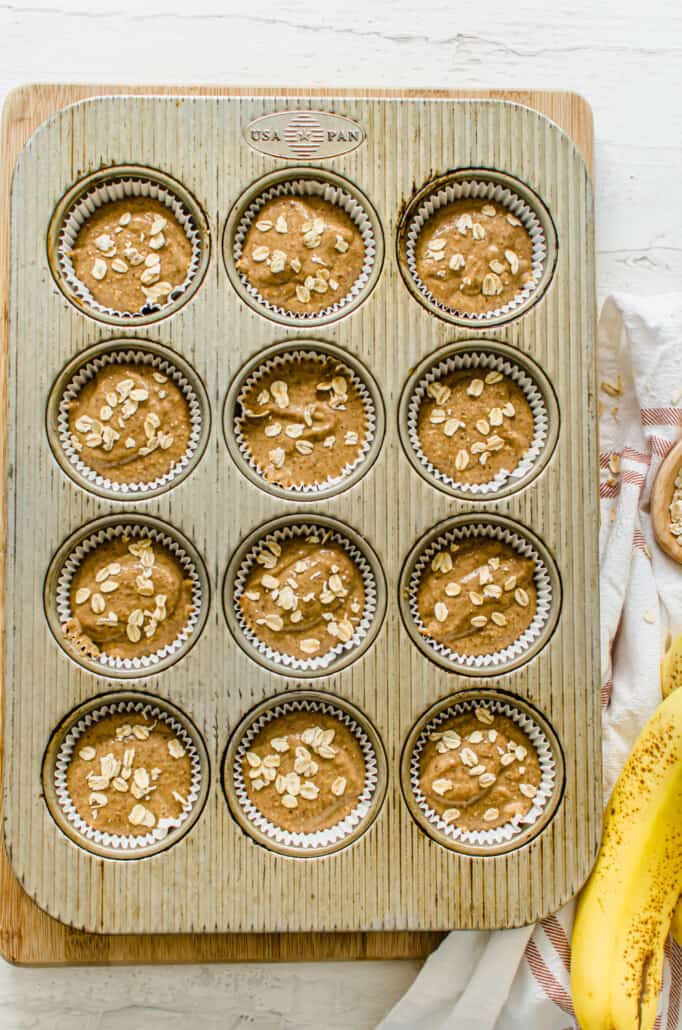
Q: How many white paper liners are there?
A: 12